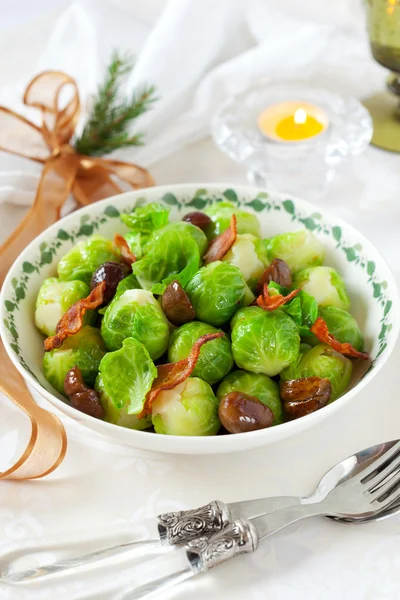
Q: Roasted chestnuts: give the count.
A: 7